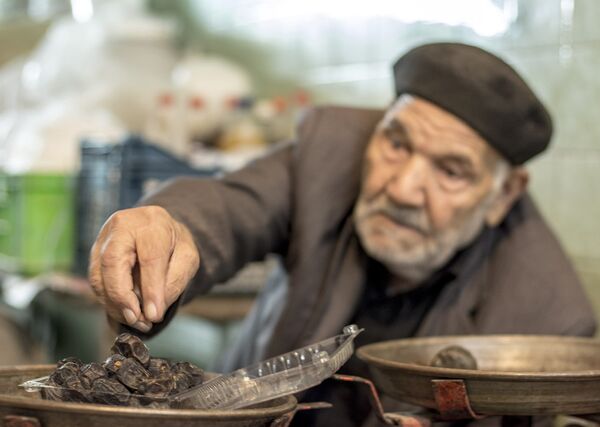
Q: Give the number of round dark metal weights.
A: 1